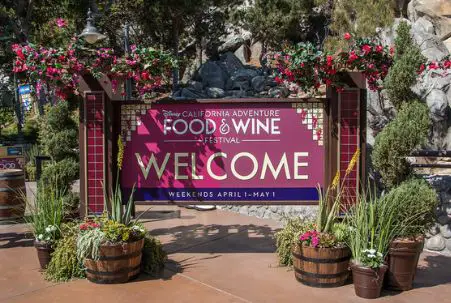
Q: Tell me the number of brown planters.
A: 5